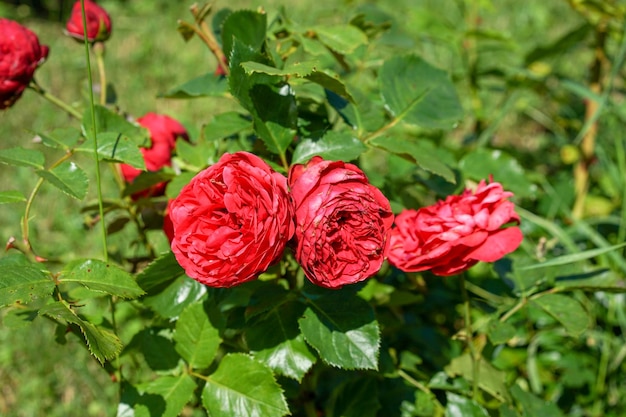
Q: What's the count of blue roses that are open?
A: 0